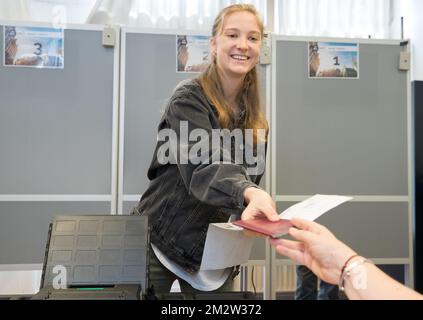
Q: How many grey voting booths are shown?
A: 3